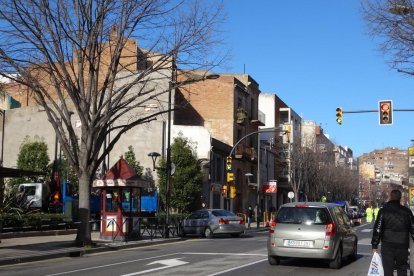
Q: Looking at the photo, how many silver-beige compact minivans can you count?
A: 1